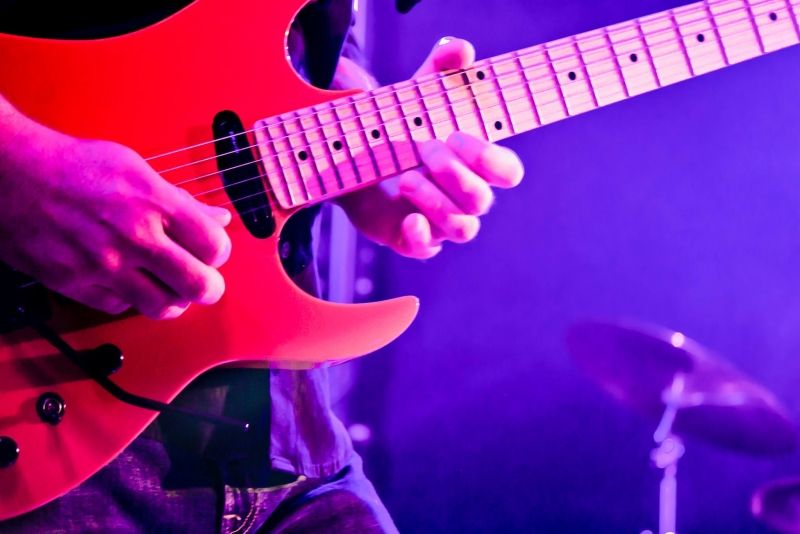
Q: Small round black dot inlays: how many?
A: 10